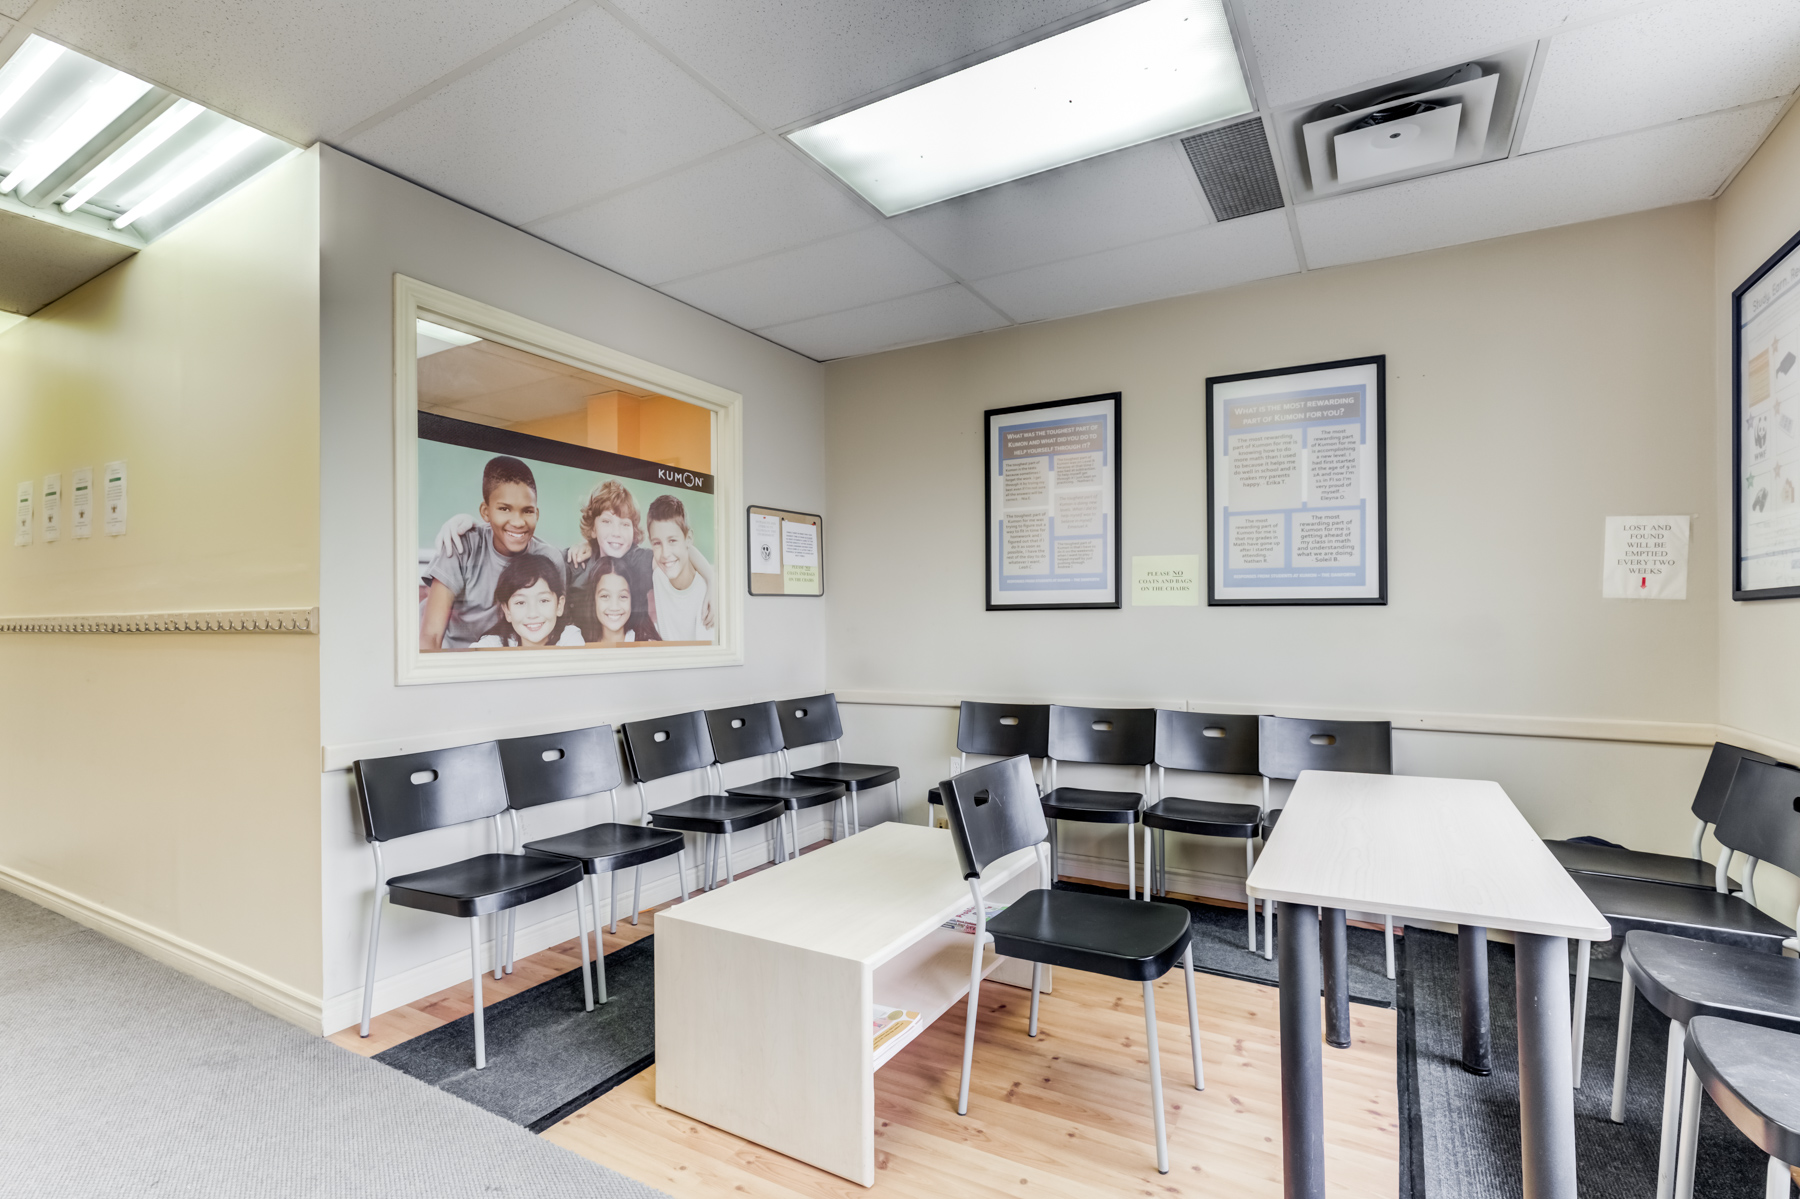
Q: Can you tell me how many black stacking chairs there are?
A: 14